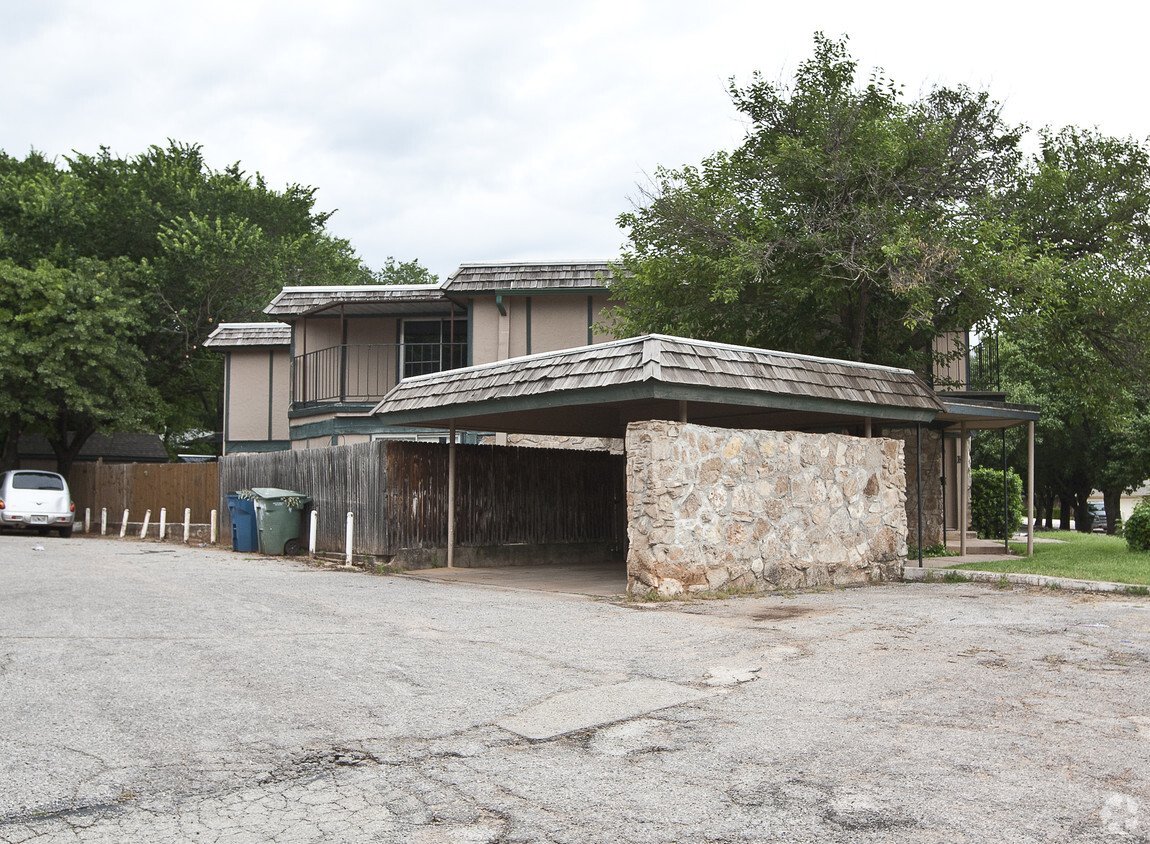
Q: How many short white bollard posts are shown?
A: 9